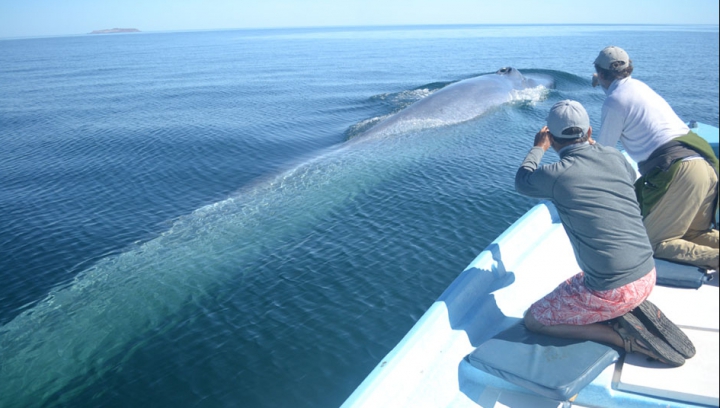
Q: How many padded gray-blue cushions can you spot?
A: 2